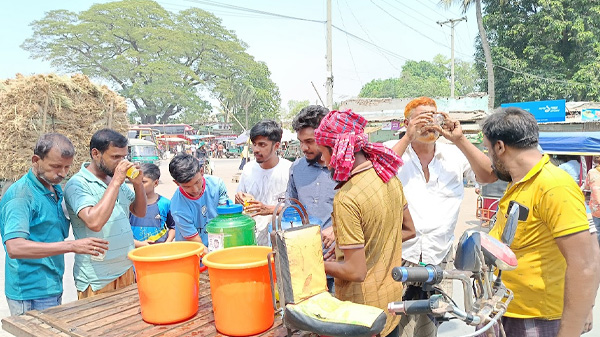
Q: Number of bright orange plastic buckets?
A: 2